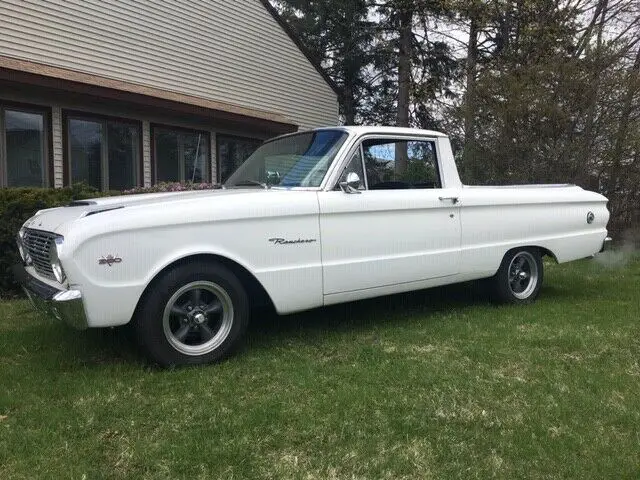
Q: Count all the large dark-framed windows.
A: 4